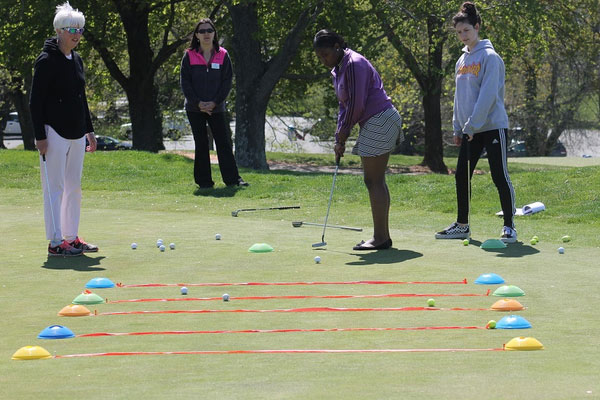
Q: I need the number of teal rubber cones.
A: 4